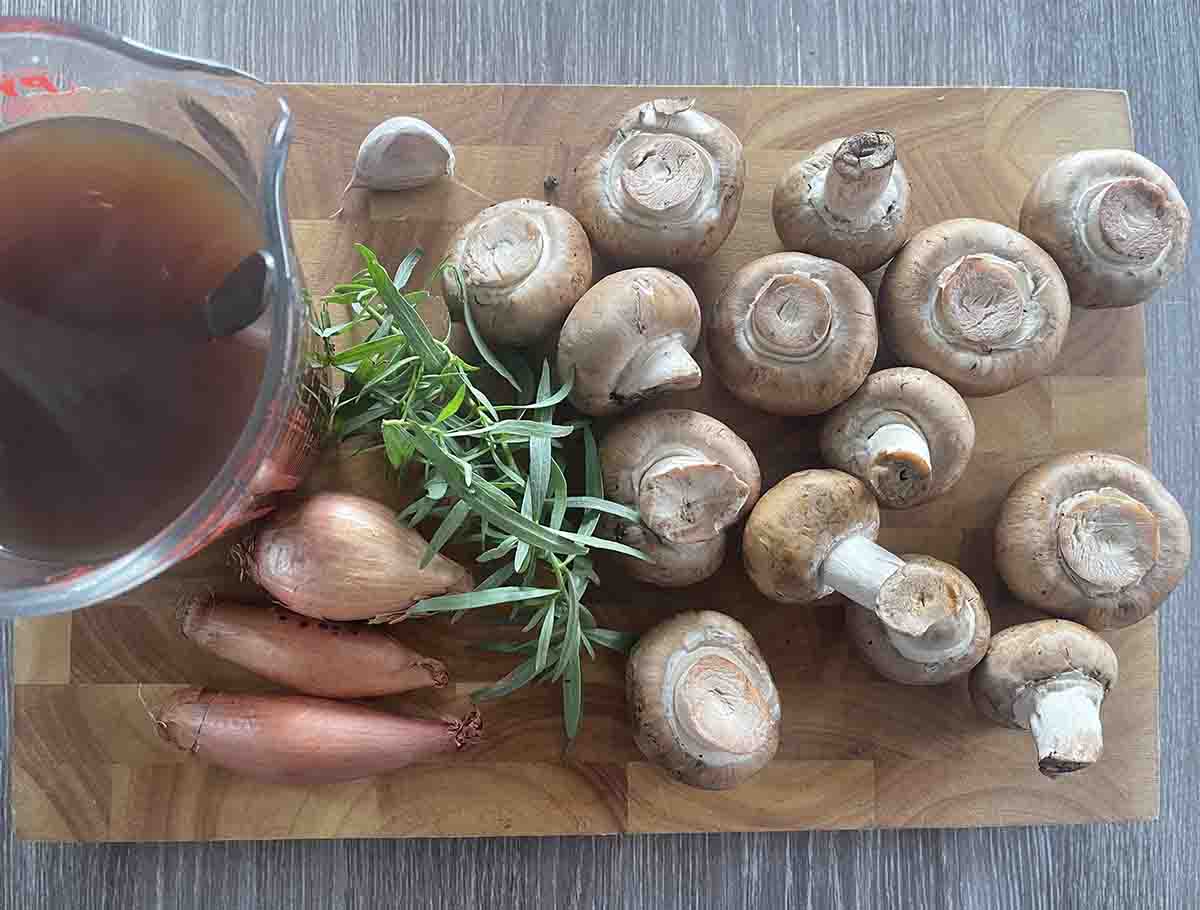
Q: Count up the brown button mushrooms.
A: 14